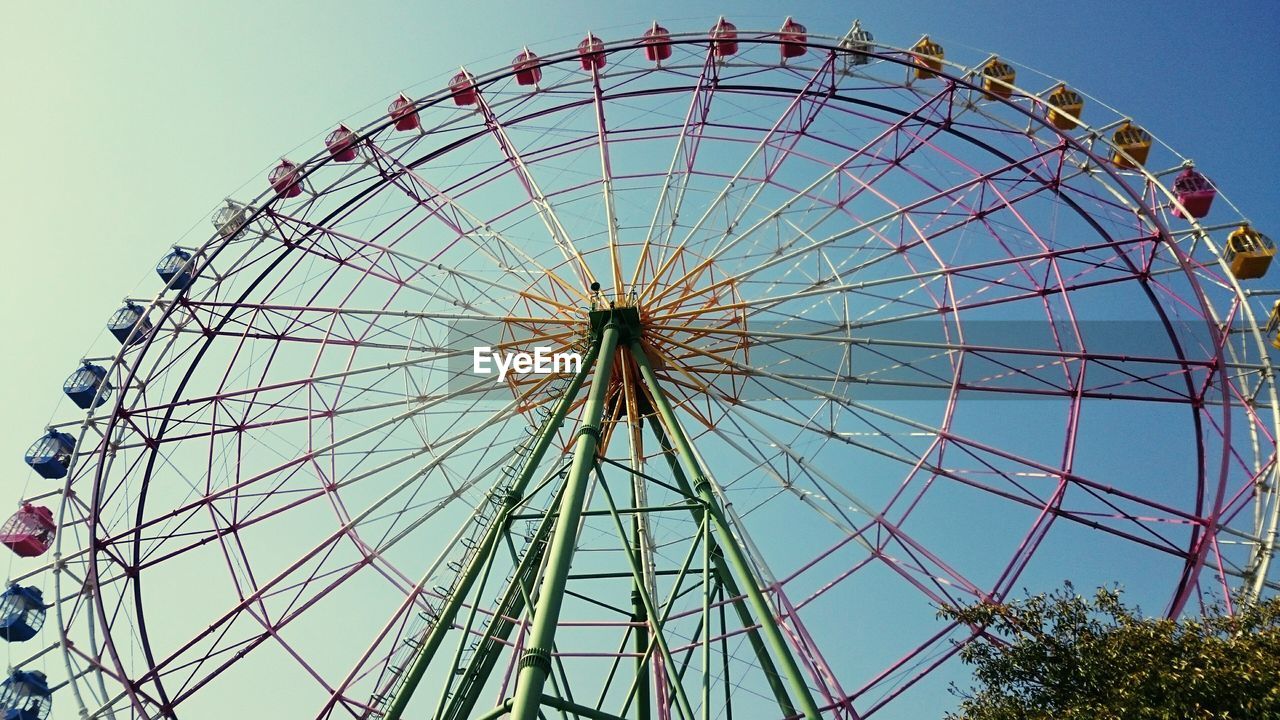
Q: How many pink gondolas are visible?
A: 11